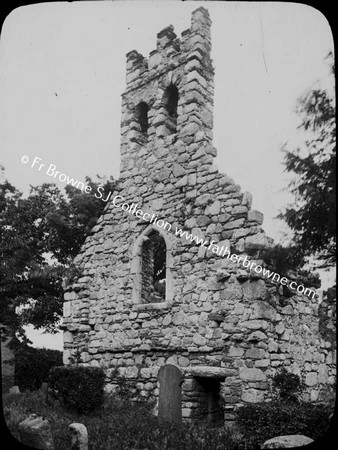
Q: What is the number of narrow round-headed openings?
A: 2